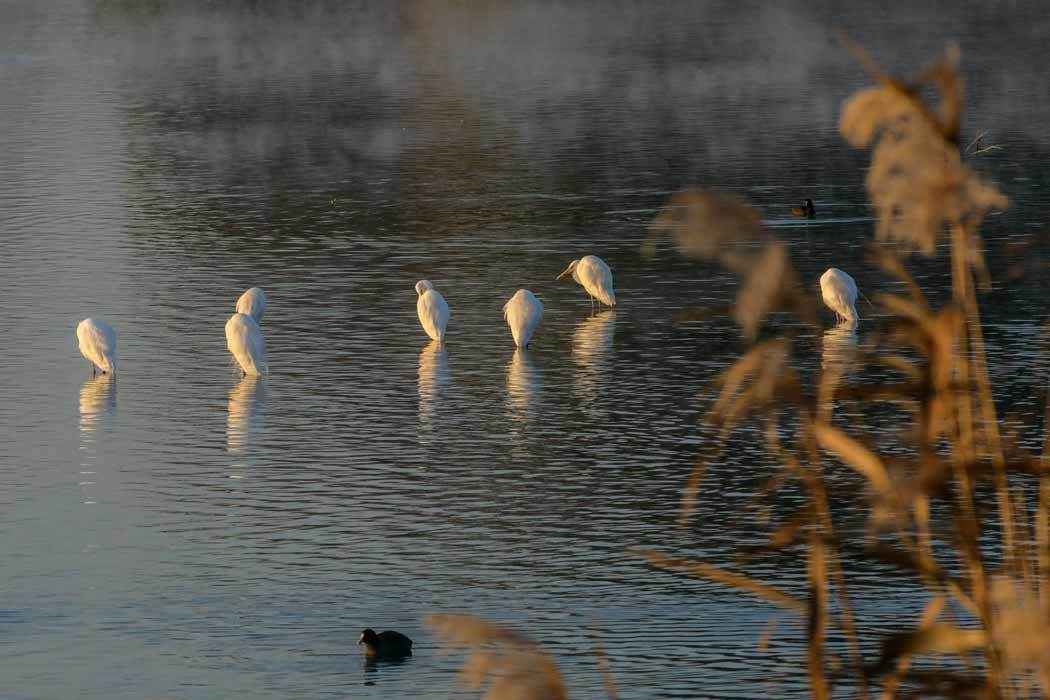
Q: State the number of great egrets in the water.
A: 7